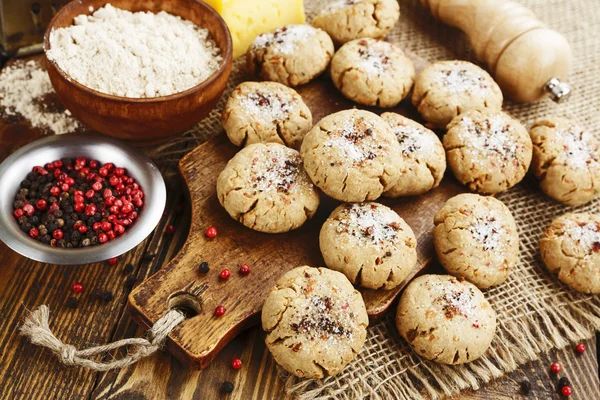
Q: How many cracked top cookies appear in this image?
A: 15